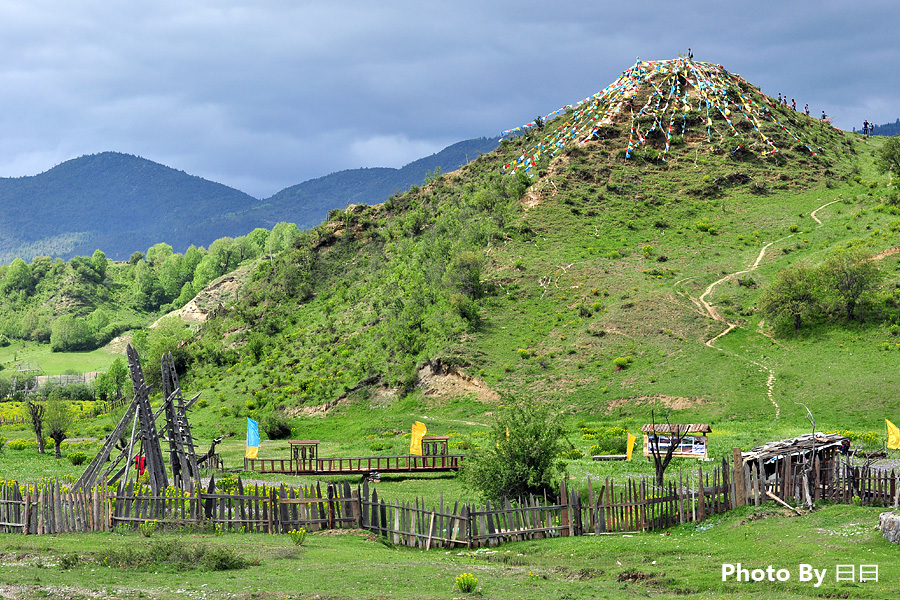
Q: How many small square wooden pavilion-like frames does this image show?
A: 2